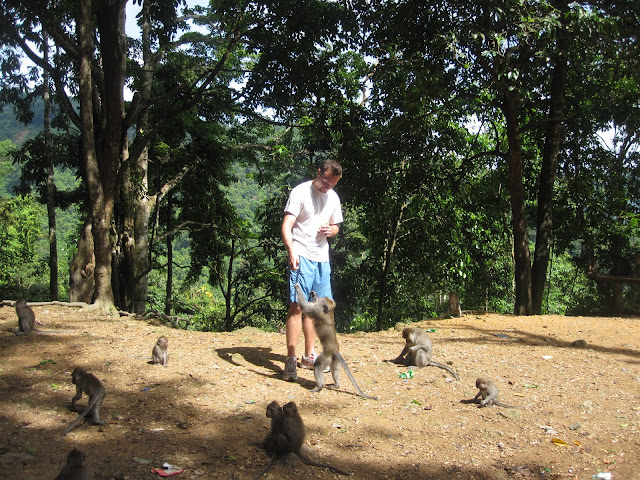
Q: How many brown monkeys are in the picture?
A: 9